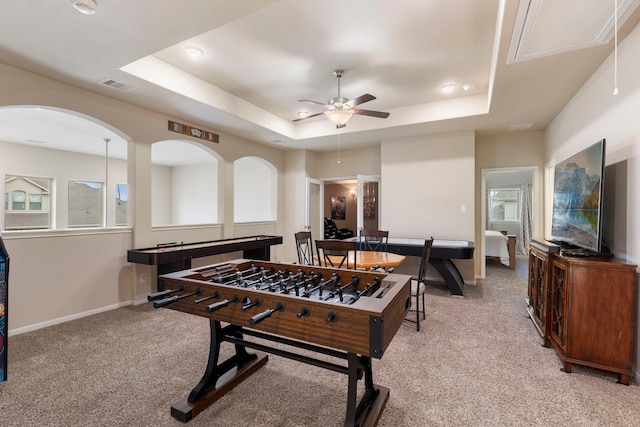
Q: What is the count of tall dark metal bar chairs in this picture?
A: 4